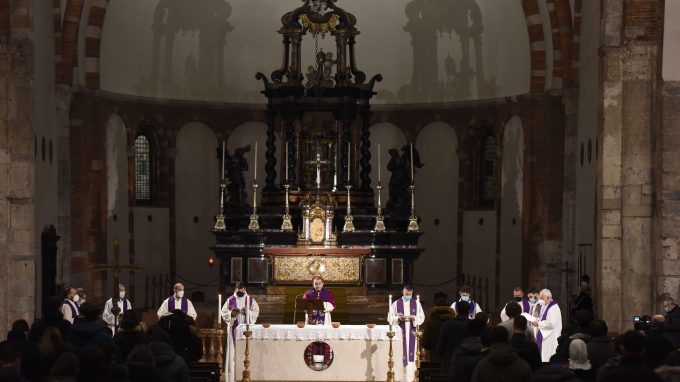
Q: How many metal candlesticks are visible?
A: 10